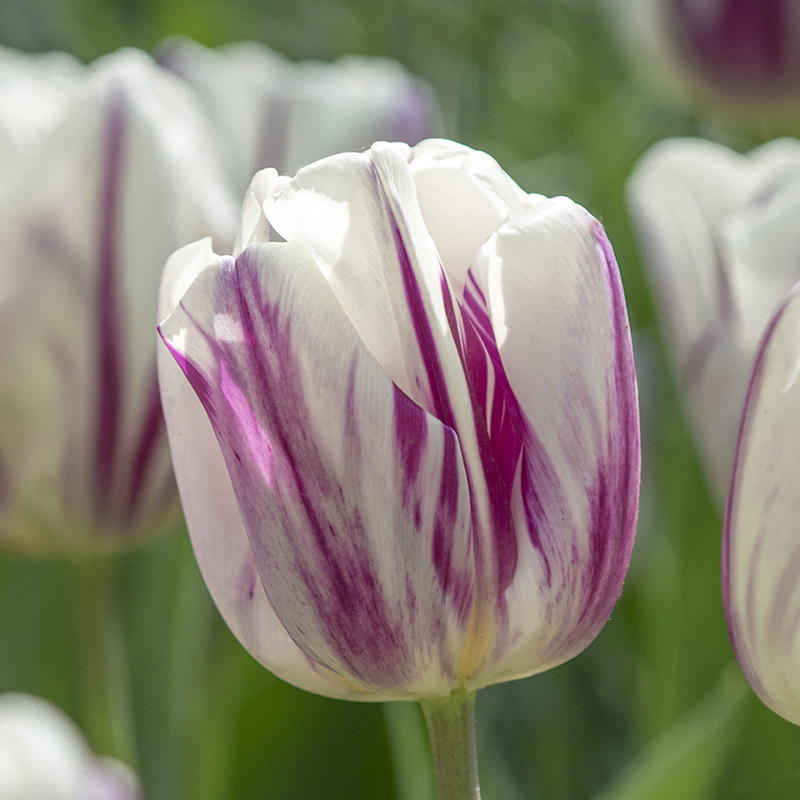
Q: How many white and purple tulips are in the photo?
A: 7